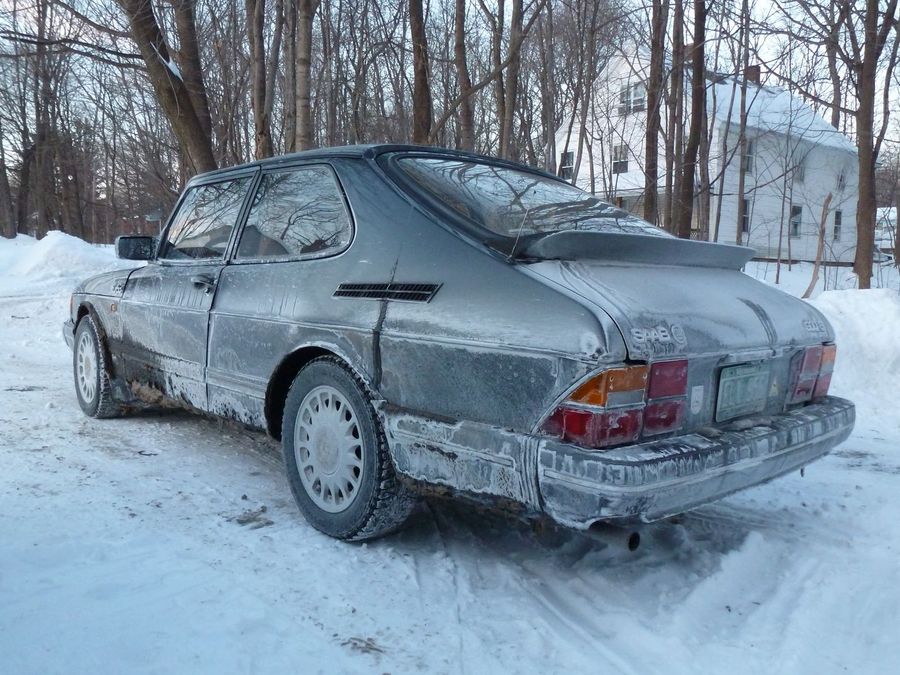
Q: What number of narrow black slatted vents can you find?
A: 1